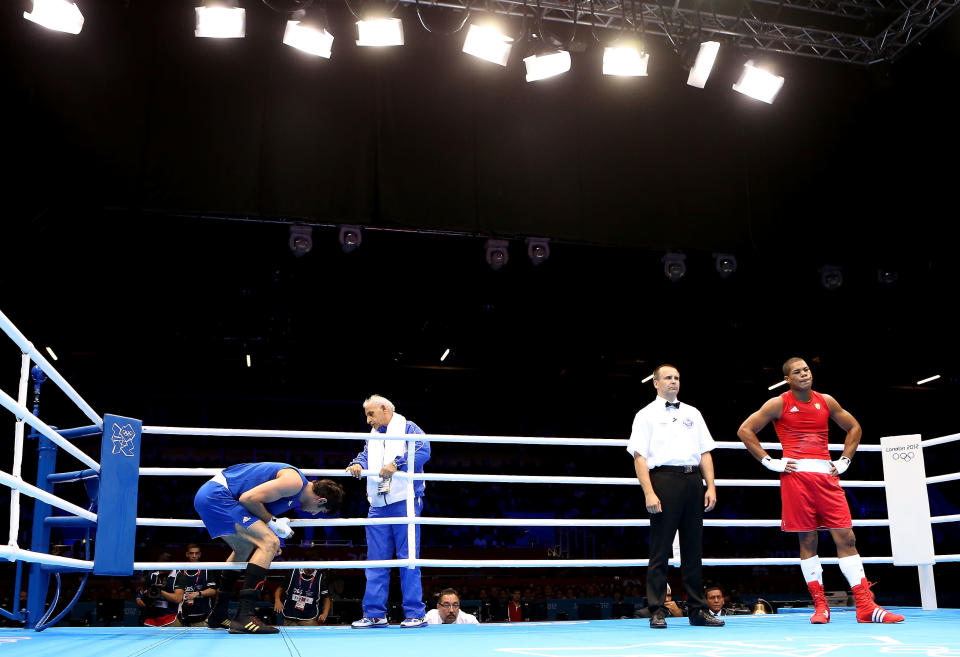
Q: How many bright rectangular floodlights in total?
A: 9